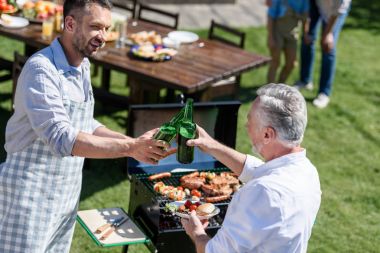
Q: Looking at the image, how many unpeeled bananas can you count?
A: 0